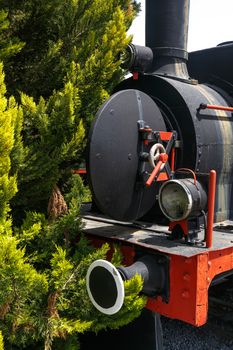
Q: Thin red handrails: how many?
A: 2